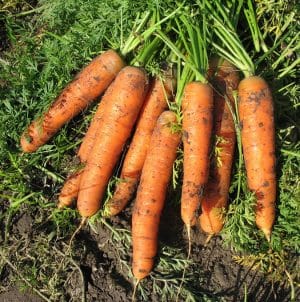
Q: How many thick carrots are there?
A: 8